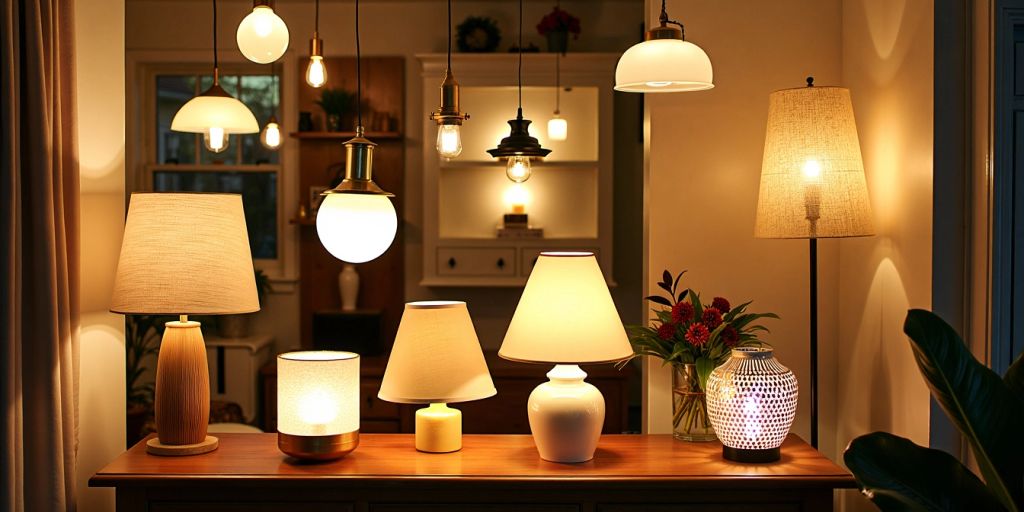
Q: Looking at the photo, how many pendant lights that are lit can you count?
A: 9